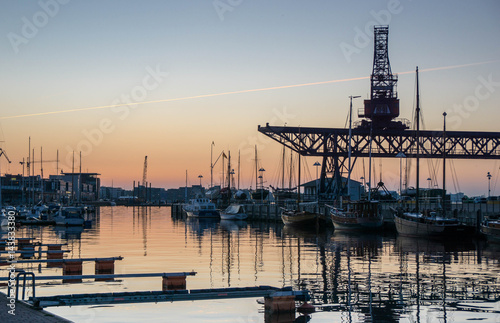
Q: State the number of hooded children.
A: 0